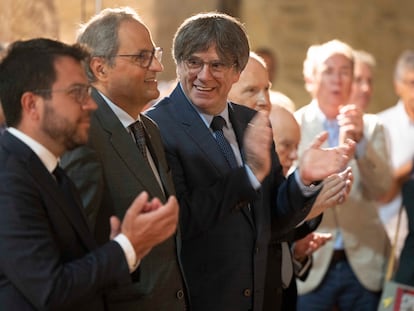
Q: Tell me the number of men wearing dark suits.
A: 3